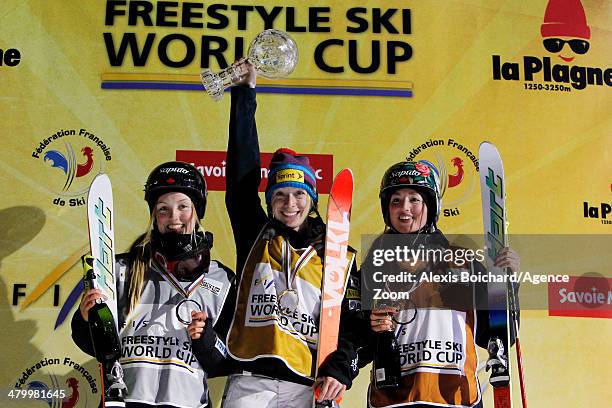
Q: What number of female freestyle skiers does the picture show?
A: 3